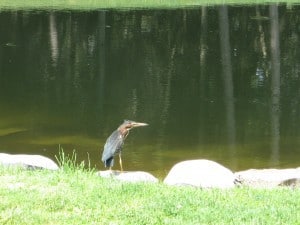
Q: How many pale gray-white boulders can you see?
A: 4